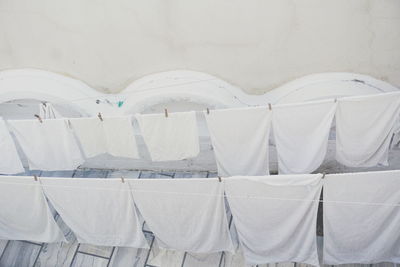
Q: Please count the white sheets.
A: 12